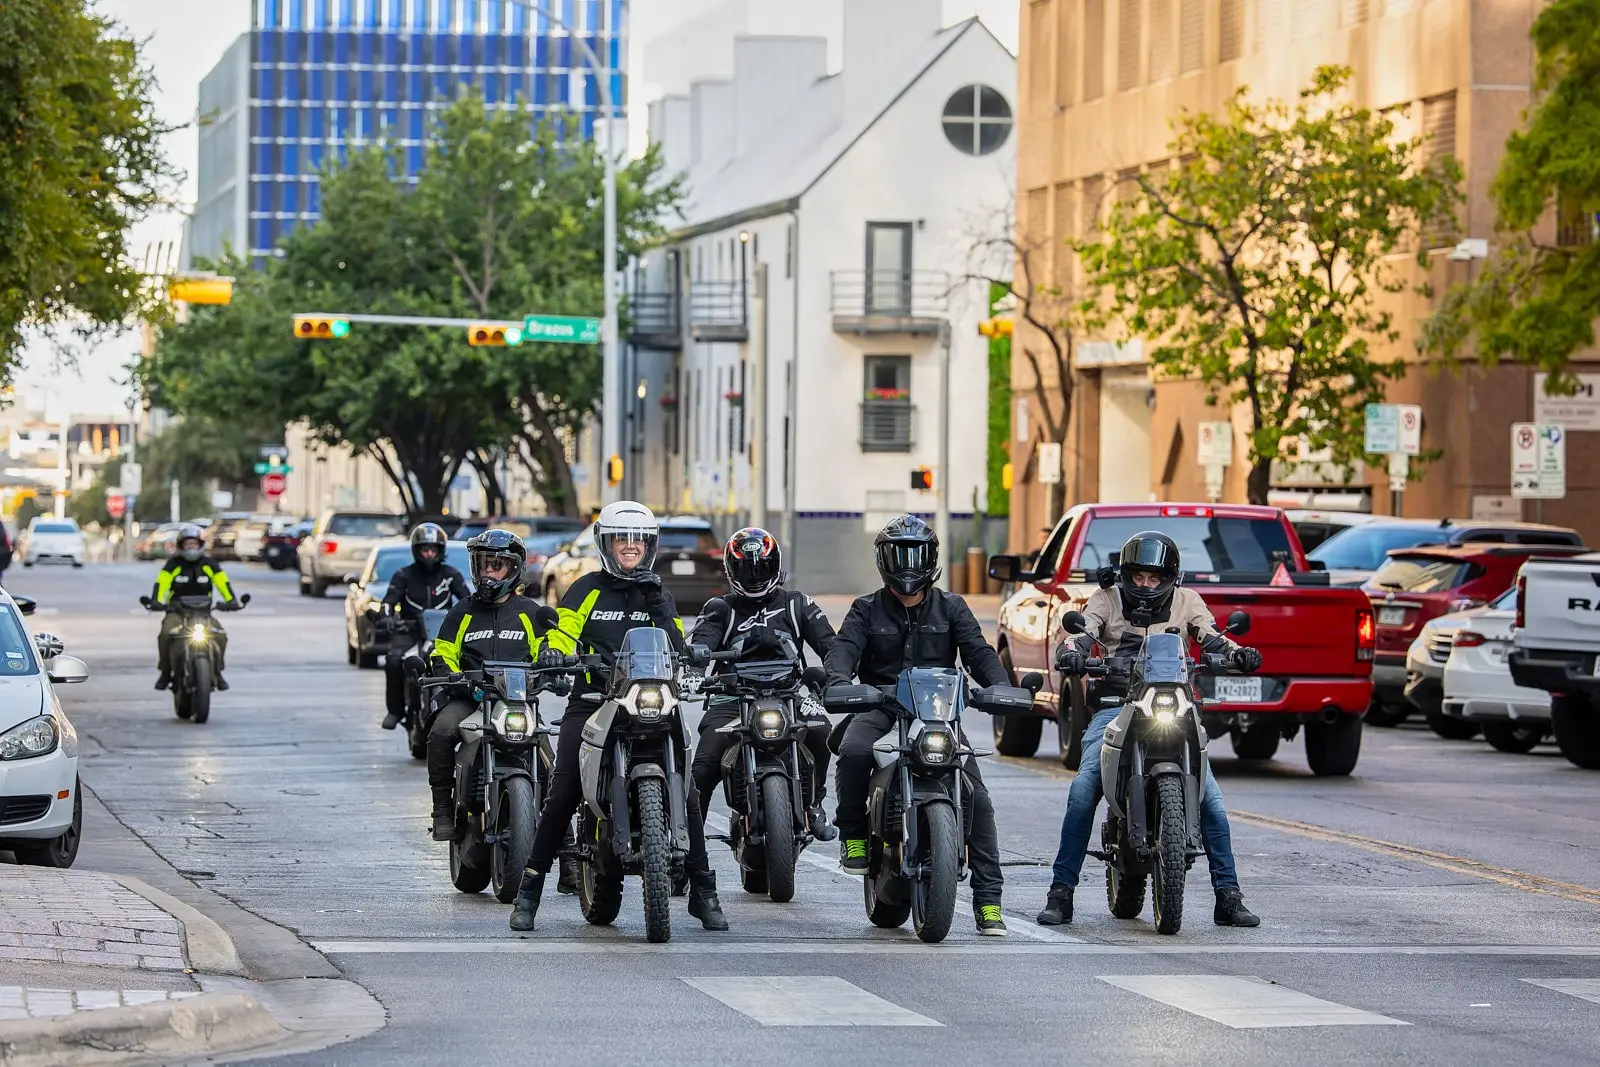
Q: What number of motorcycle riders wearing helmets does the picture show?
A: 7